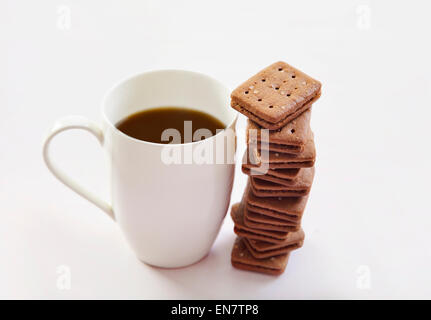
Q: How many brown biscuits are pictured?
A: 10